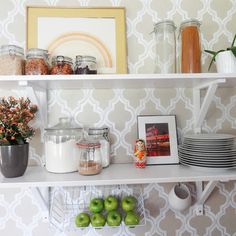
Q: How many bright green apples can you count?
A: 7